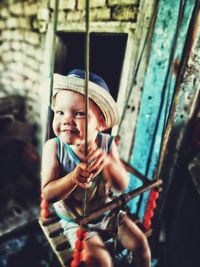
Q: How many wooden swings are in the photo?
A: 1